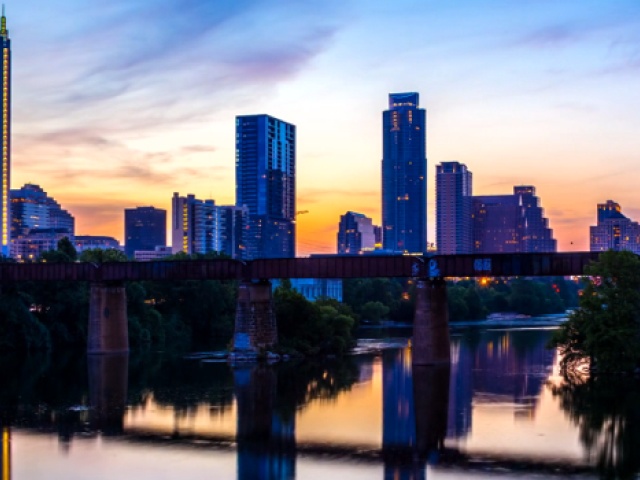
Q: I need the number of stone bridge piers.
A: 3